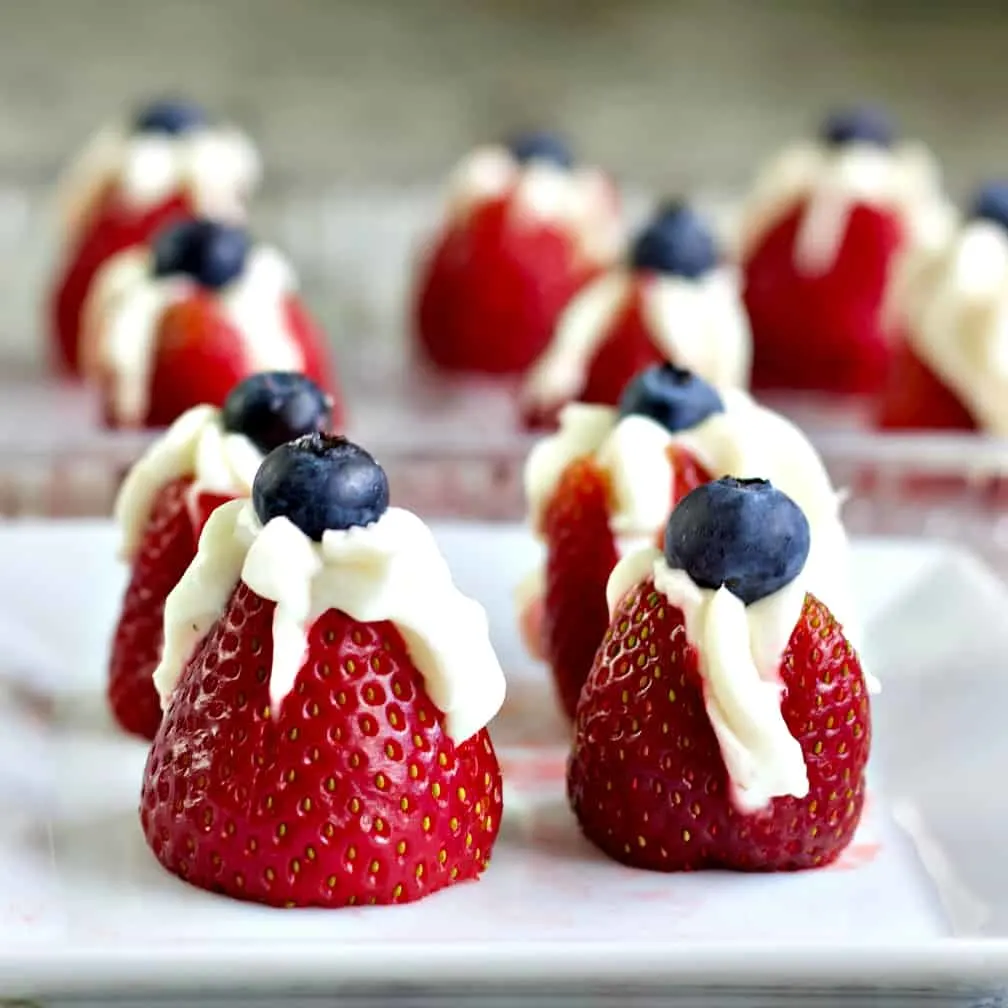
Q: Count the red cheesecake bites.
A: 10